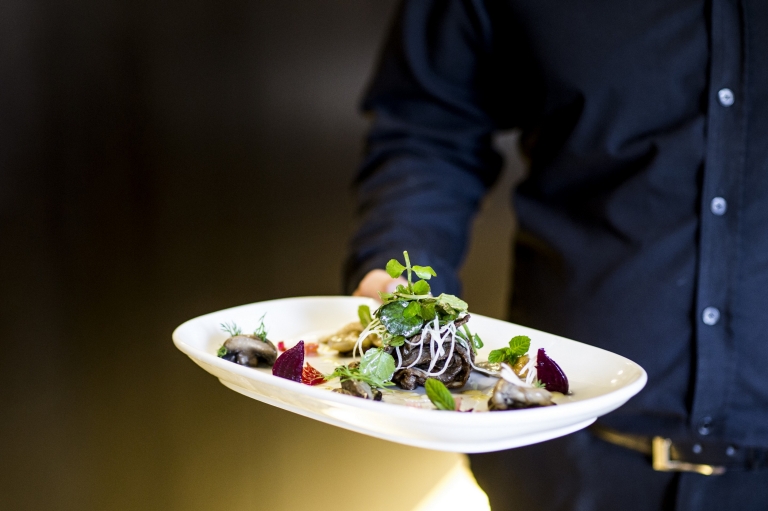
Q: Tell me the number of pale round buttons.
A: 3